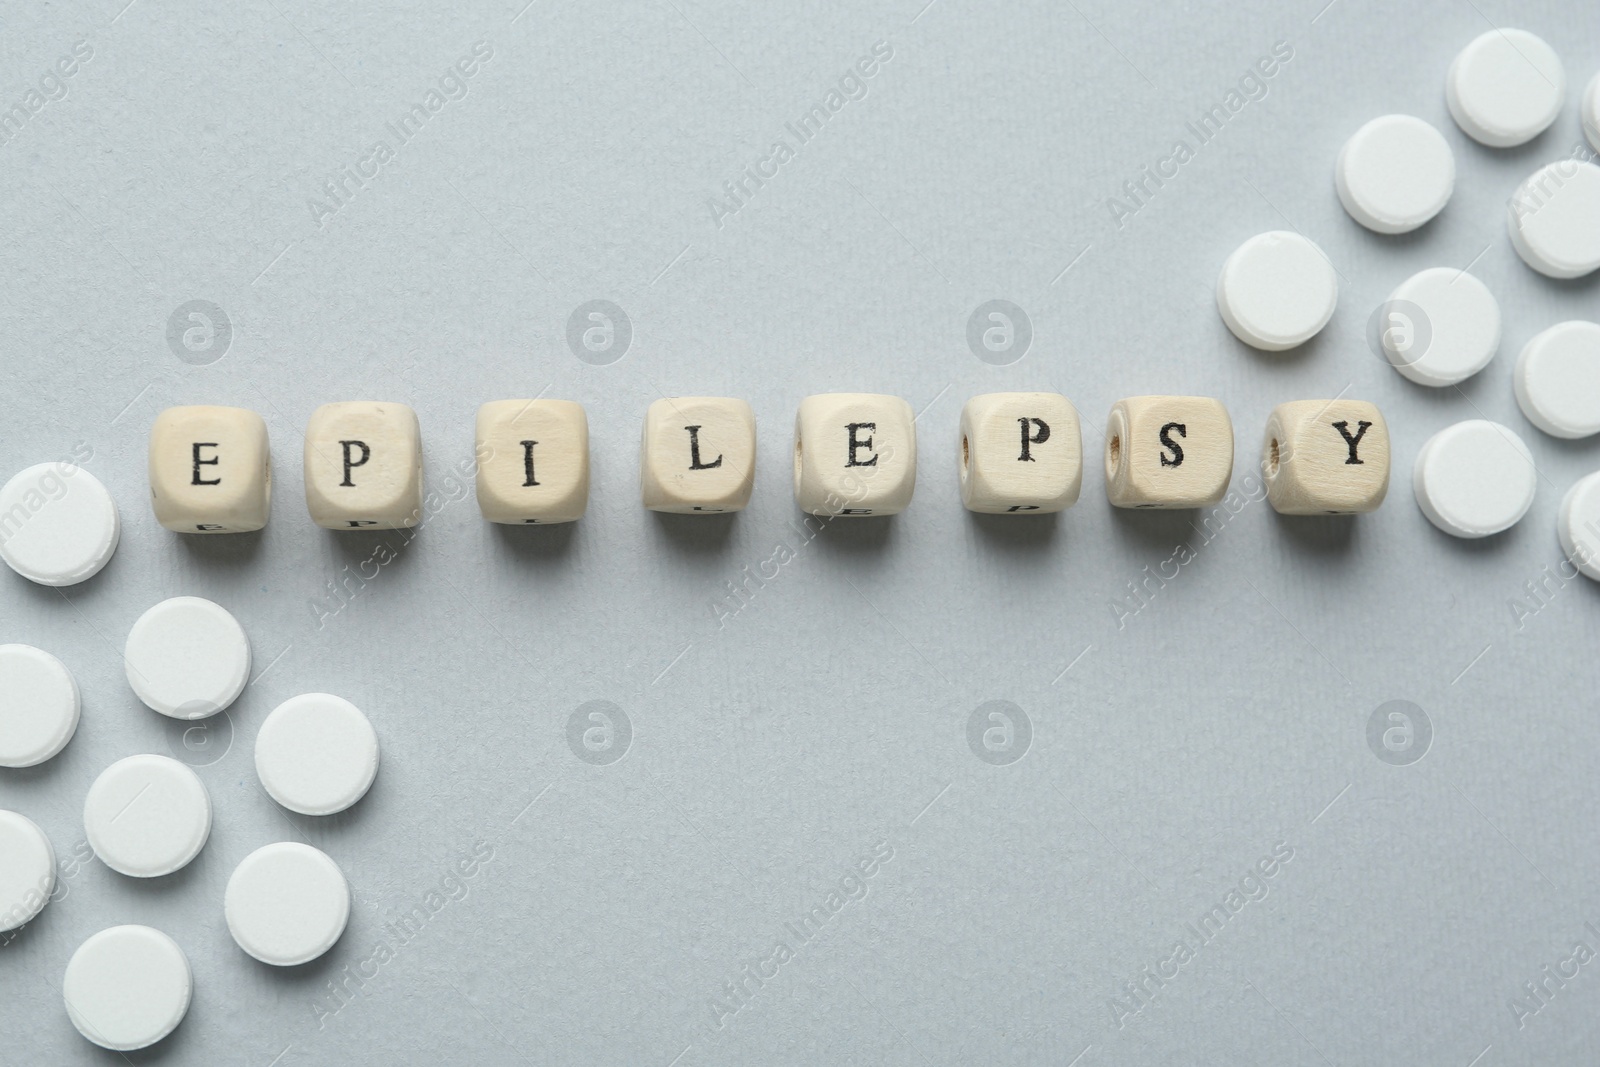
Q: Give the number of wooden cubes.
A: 8